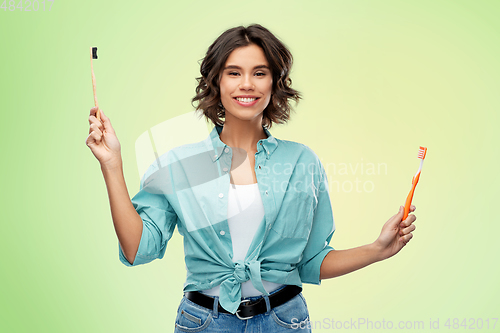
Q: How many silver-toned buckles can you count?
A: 1